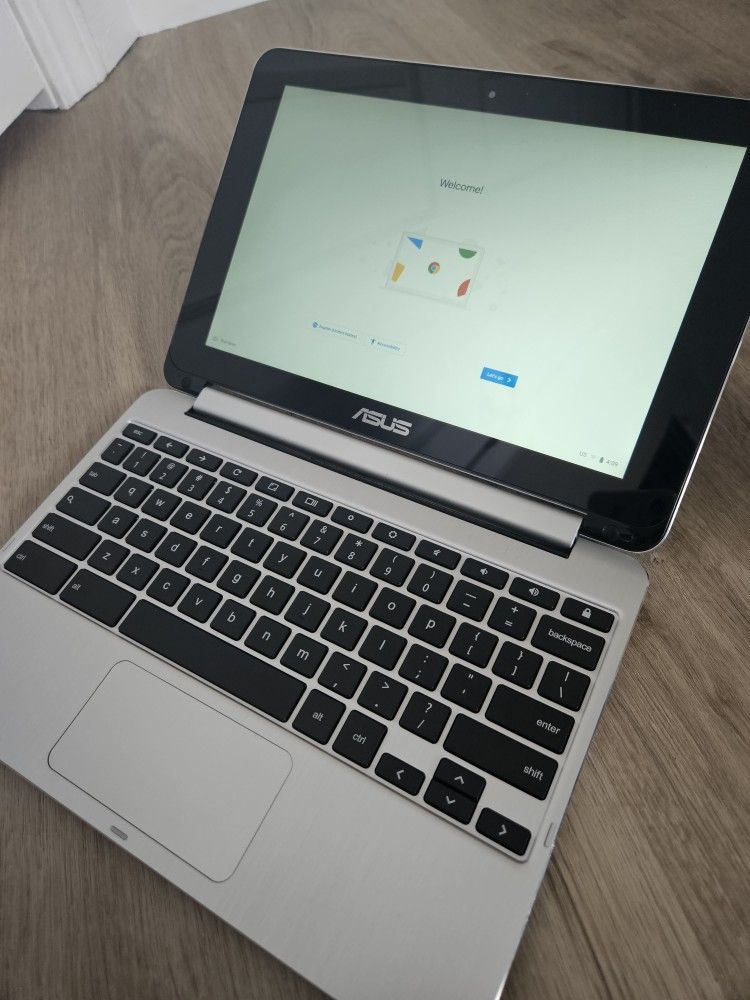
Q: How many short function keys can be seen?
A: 12